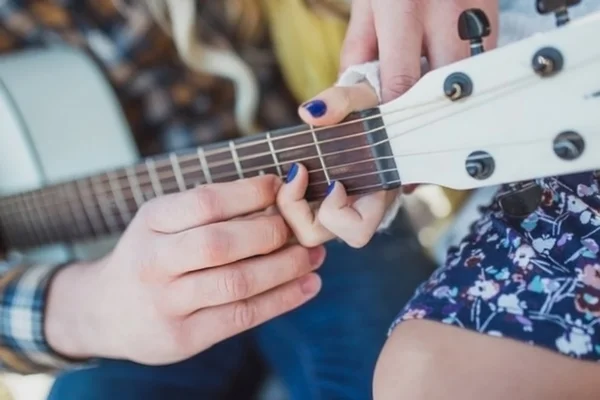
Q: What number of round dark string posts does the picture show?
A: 4